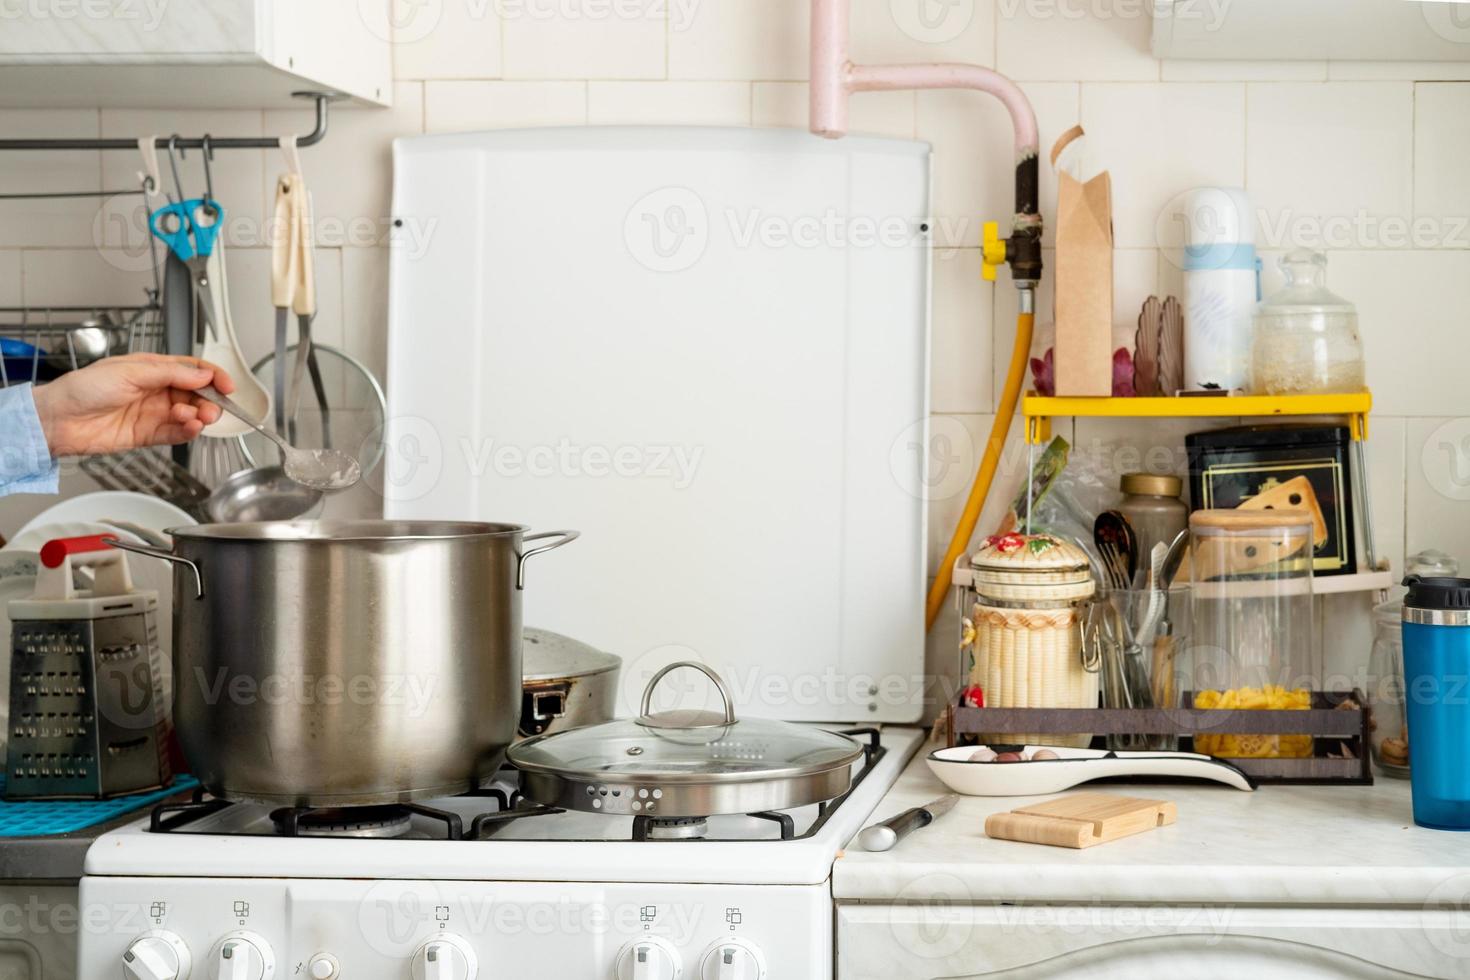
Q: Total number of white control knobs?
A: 5